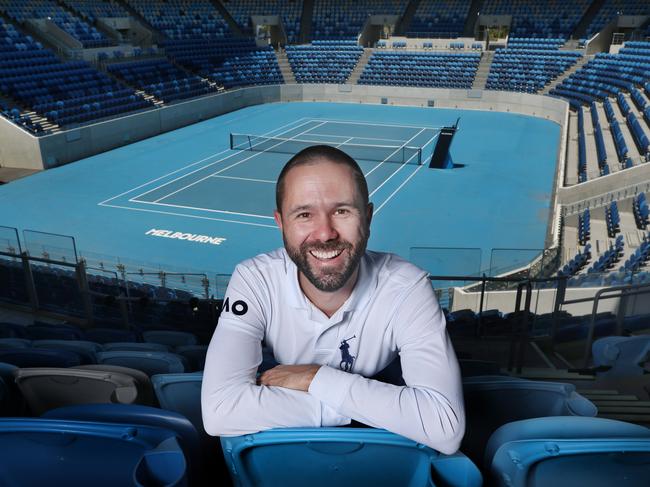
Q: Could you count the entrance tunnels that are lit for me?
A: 3